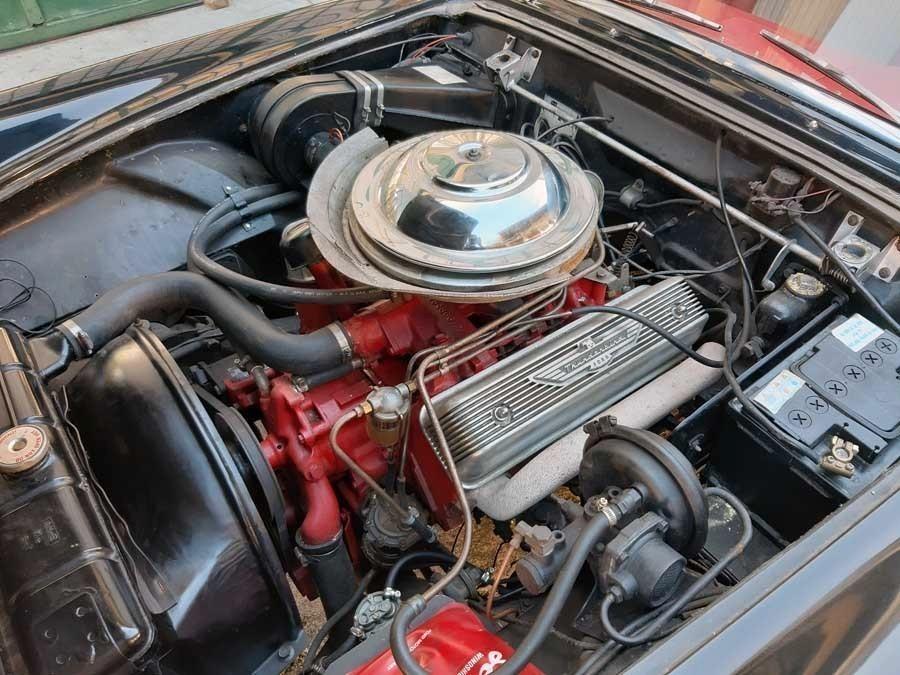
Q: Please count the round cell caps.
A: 6